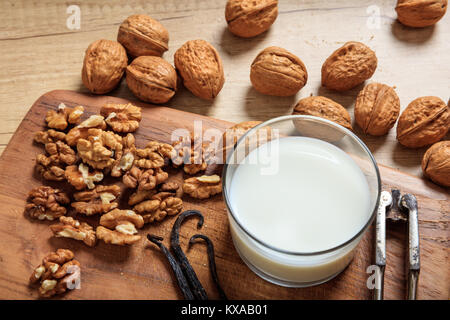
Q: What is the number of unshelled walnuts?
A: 13